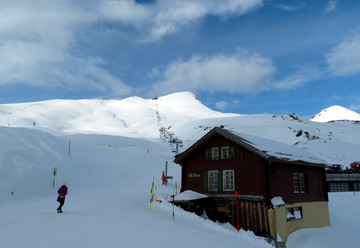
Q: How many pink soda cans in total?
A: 0